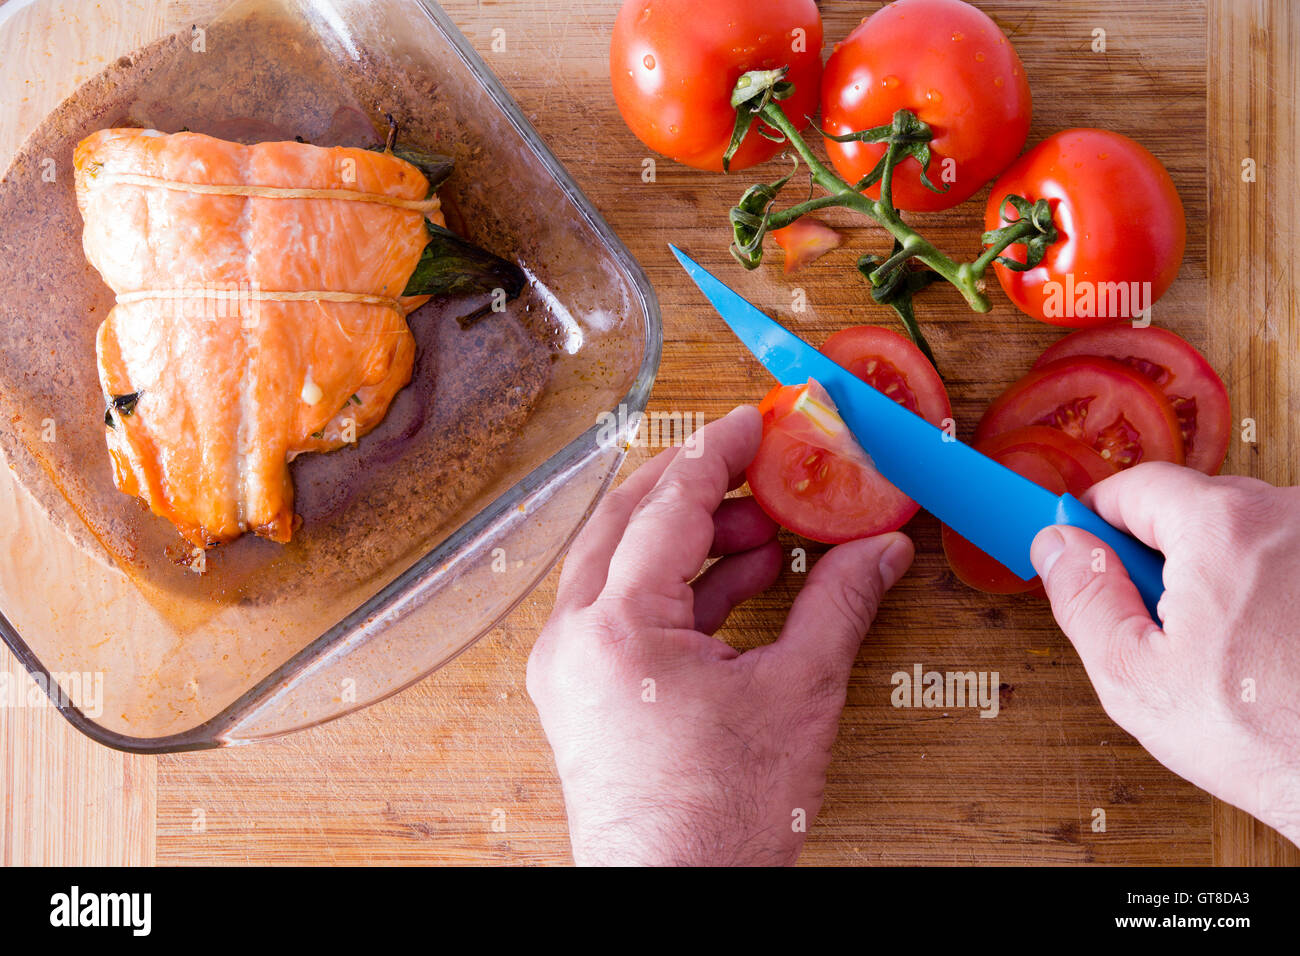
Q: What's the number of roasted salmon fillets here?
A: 1